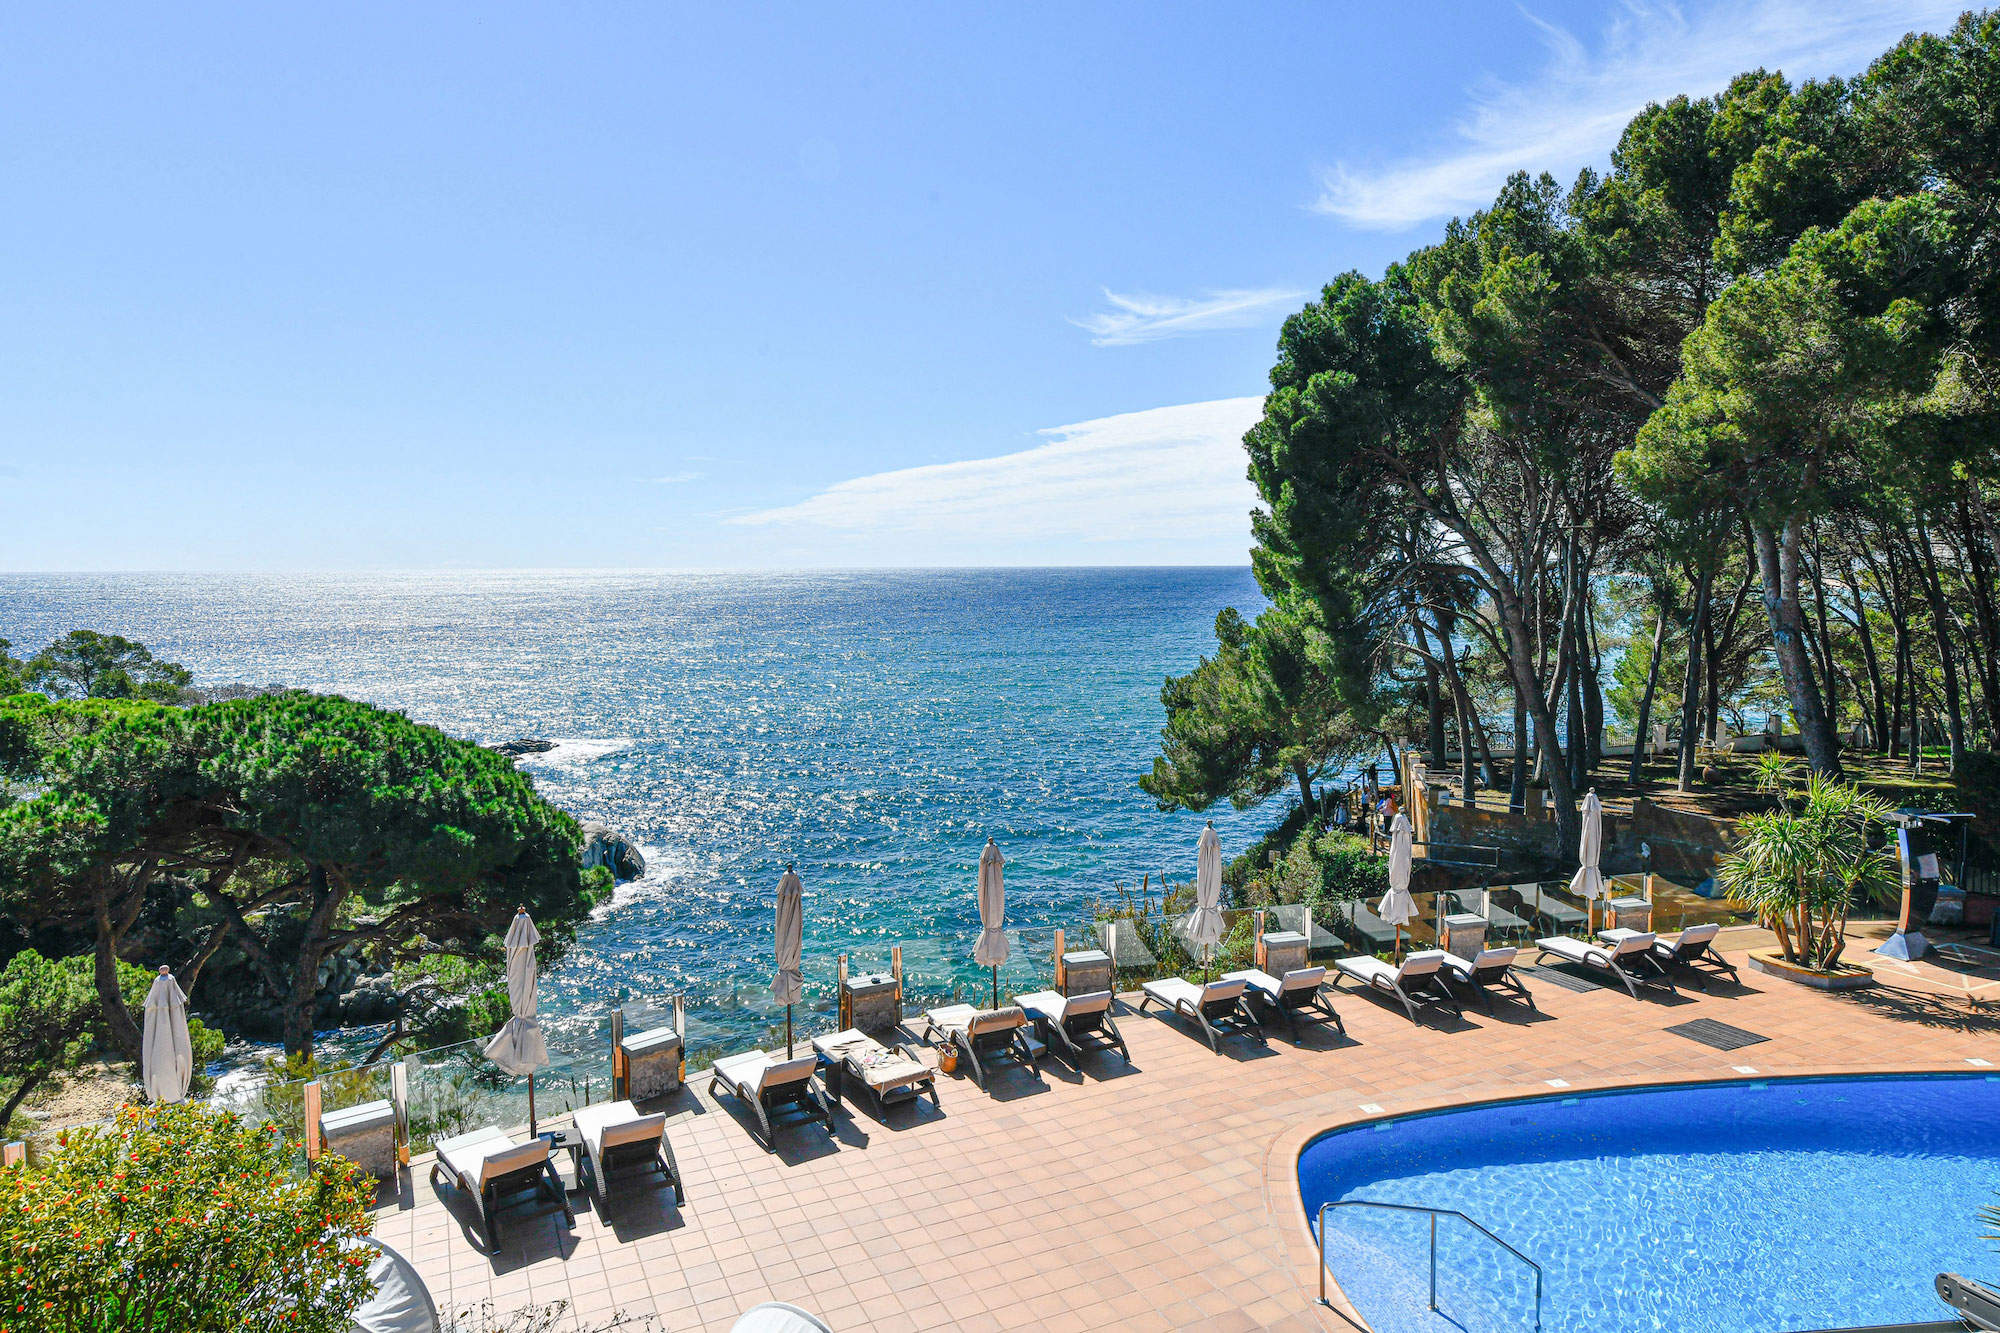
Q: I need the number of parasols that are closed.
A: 7